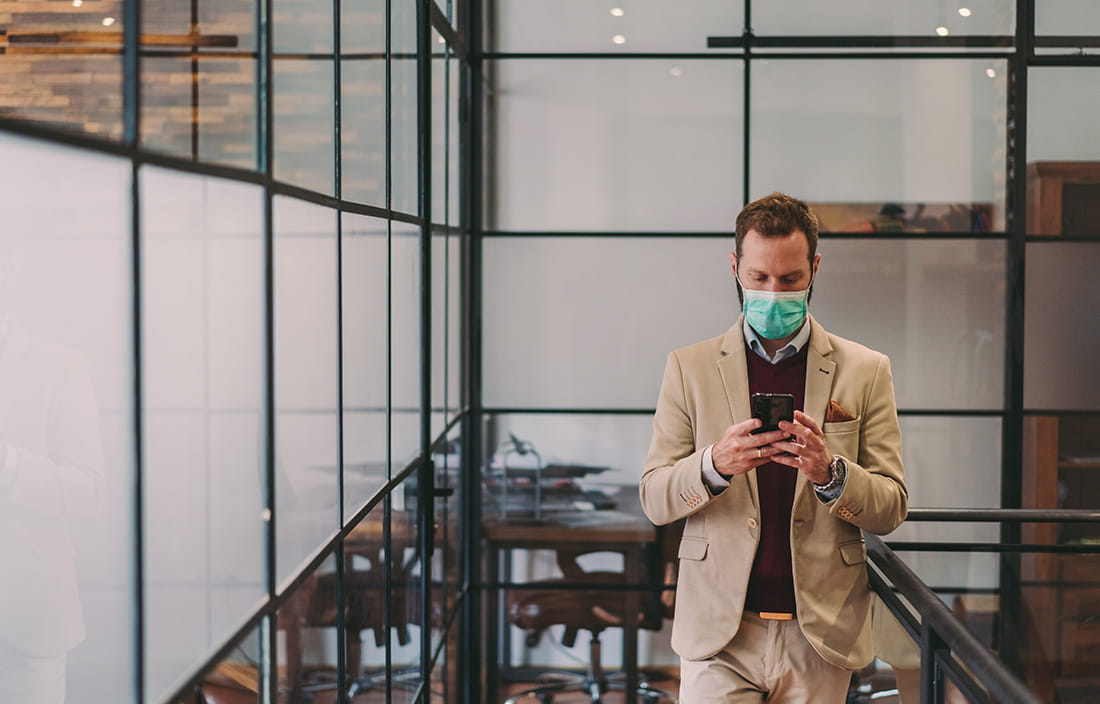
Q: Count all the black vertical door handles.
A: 1